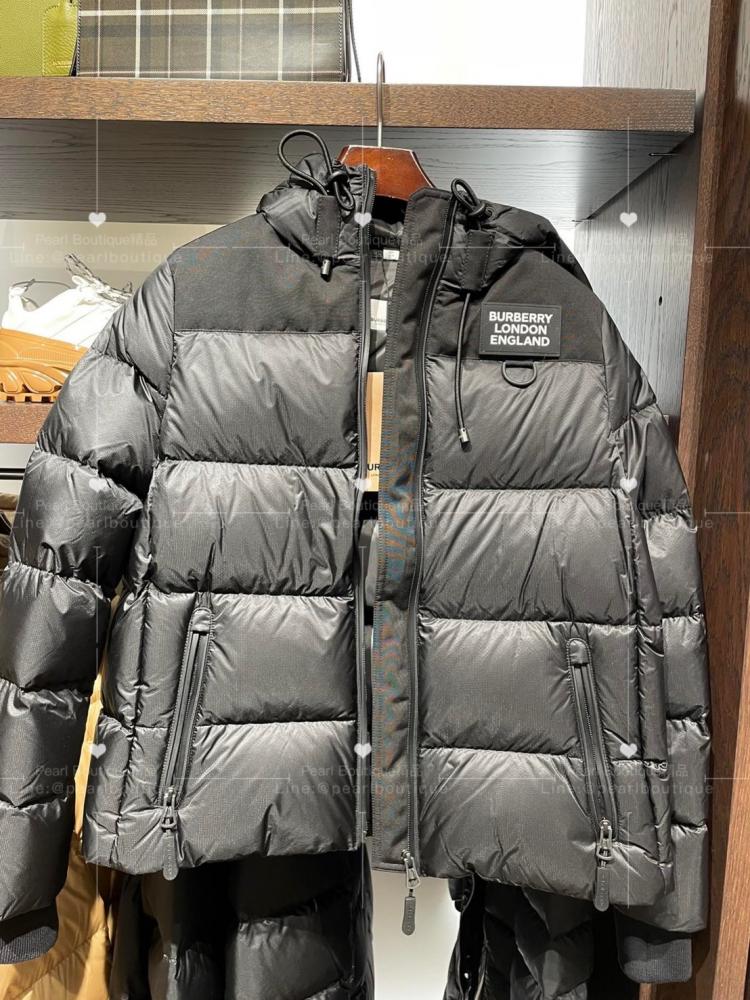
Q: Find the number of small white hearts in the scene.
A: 9